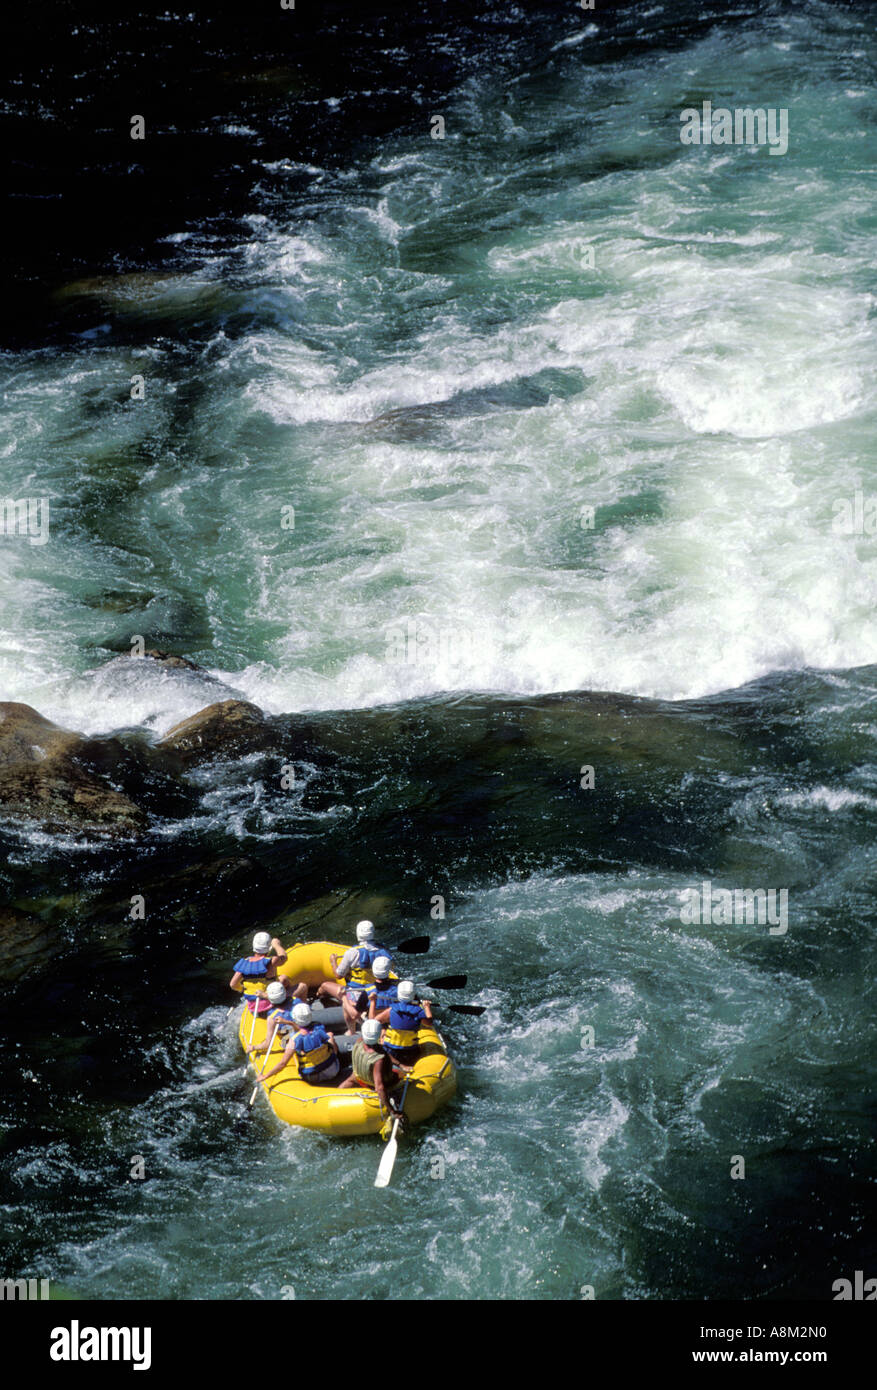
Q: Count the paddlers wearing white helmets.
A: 7